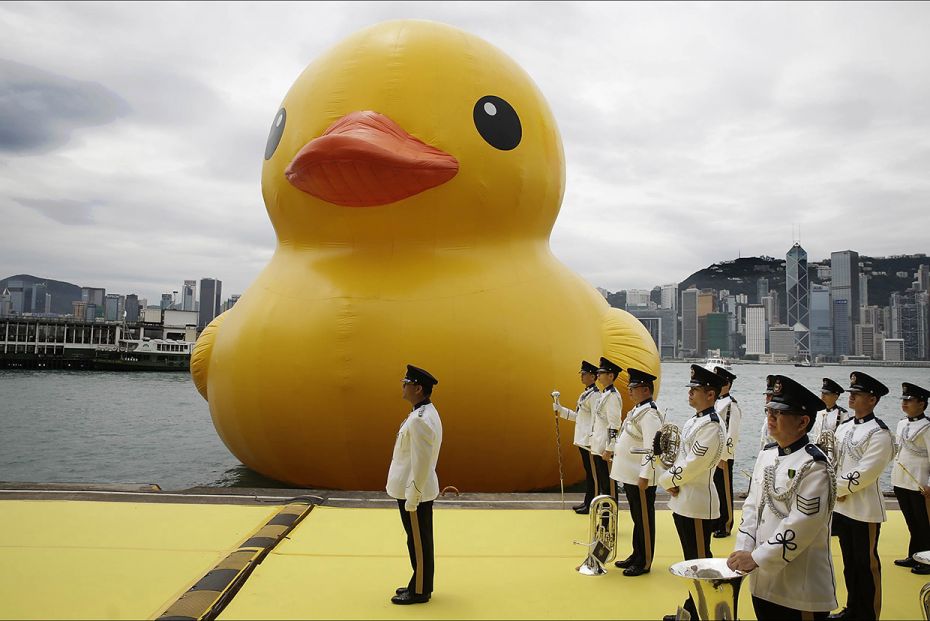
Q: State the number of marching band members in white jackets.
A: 11